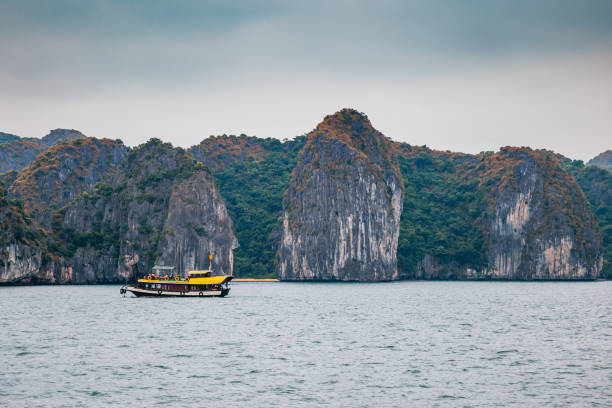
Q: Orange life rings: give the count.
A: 4